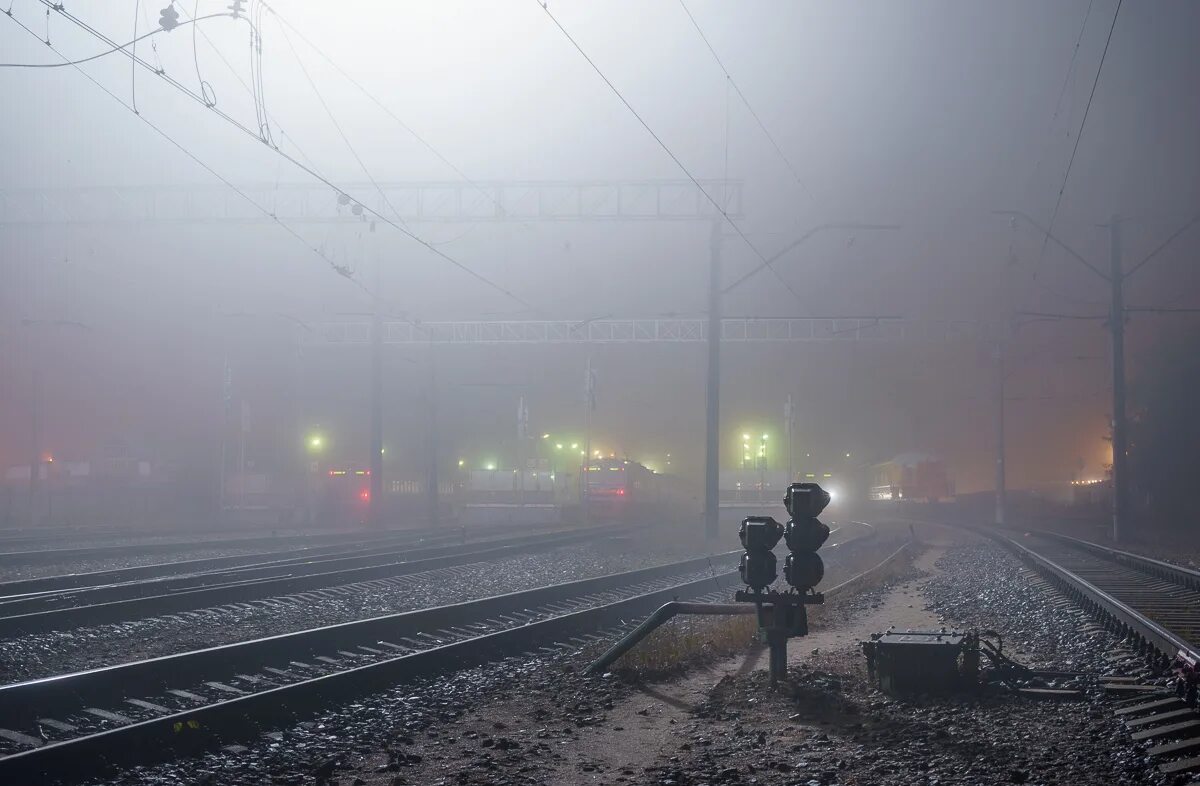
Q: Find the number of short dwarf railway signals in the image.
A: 2